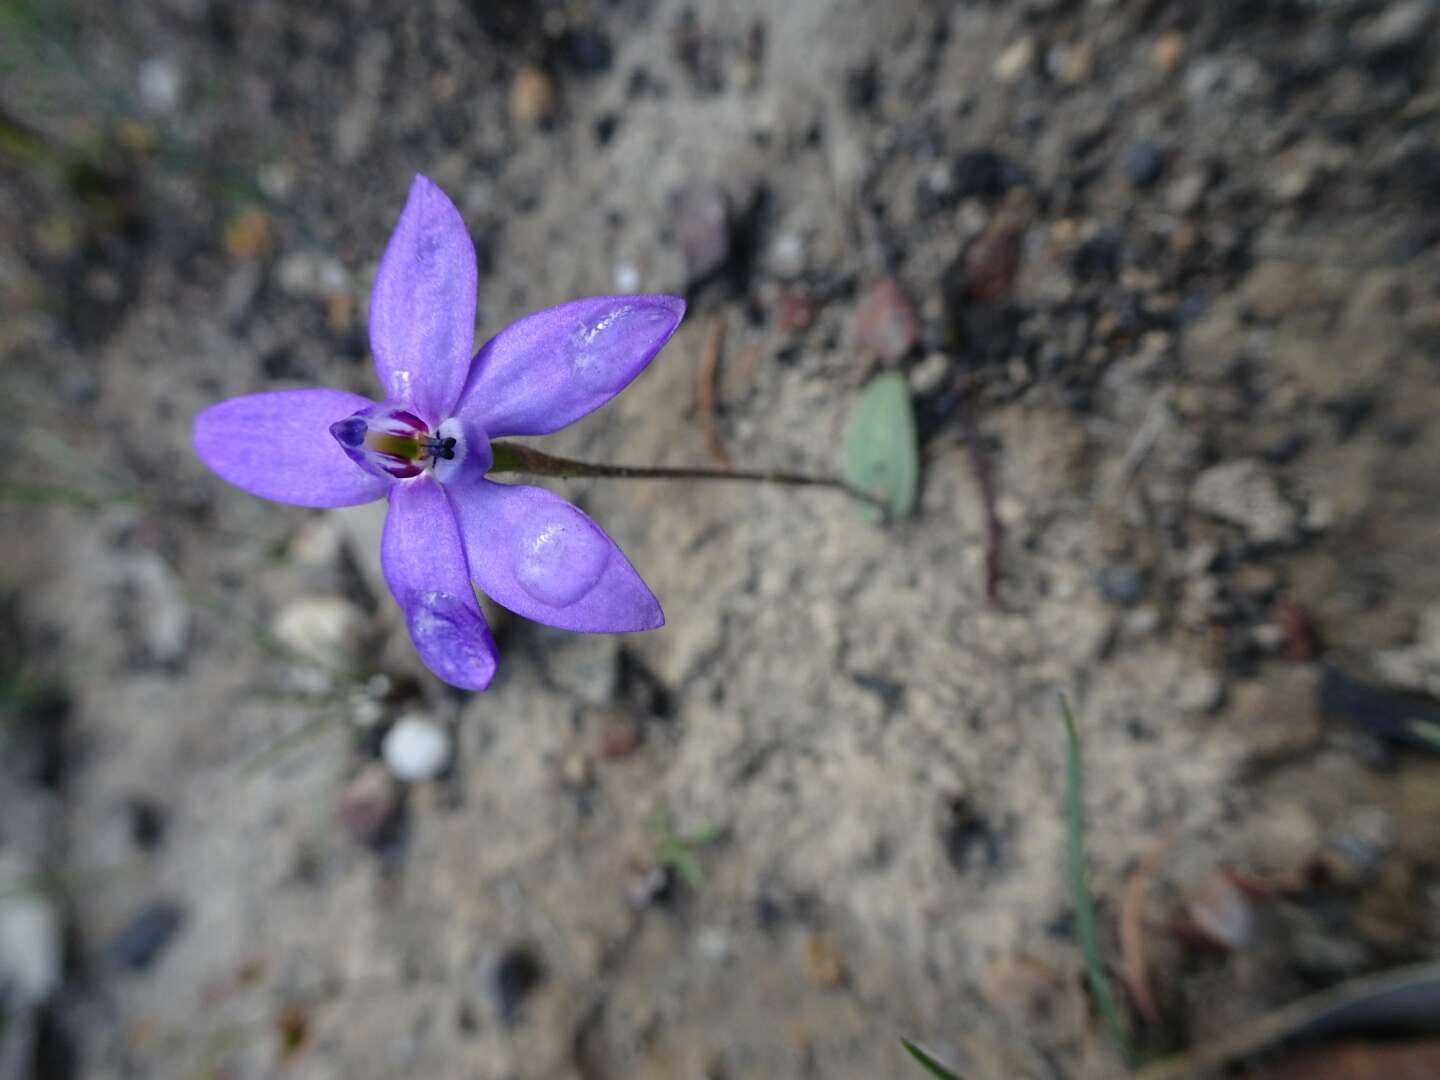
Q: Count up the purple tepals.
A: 5